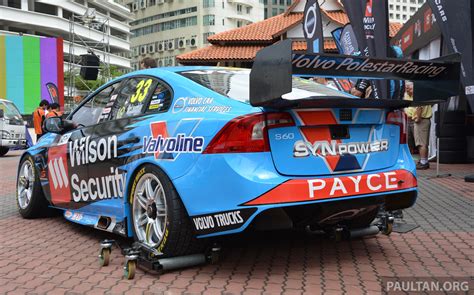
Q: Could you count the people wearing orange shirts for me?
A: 2